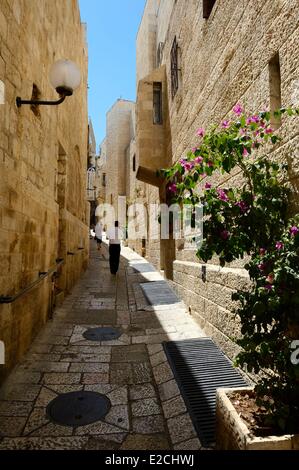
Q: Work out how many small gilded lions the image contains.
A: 0